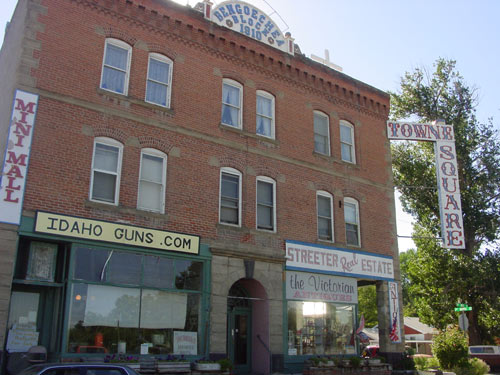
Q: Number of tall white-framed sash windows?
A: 12